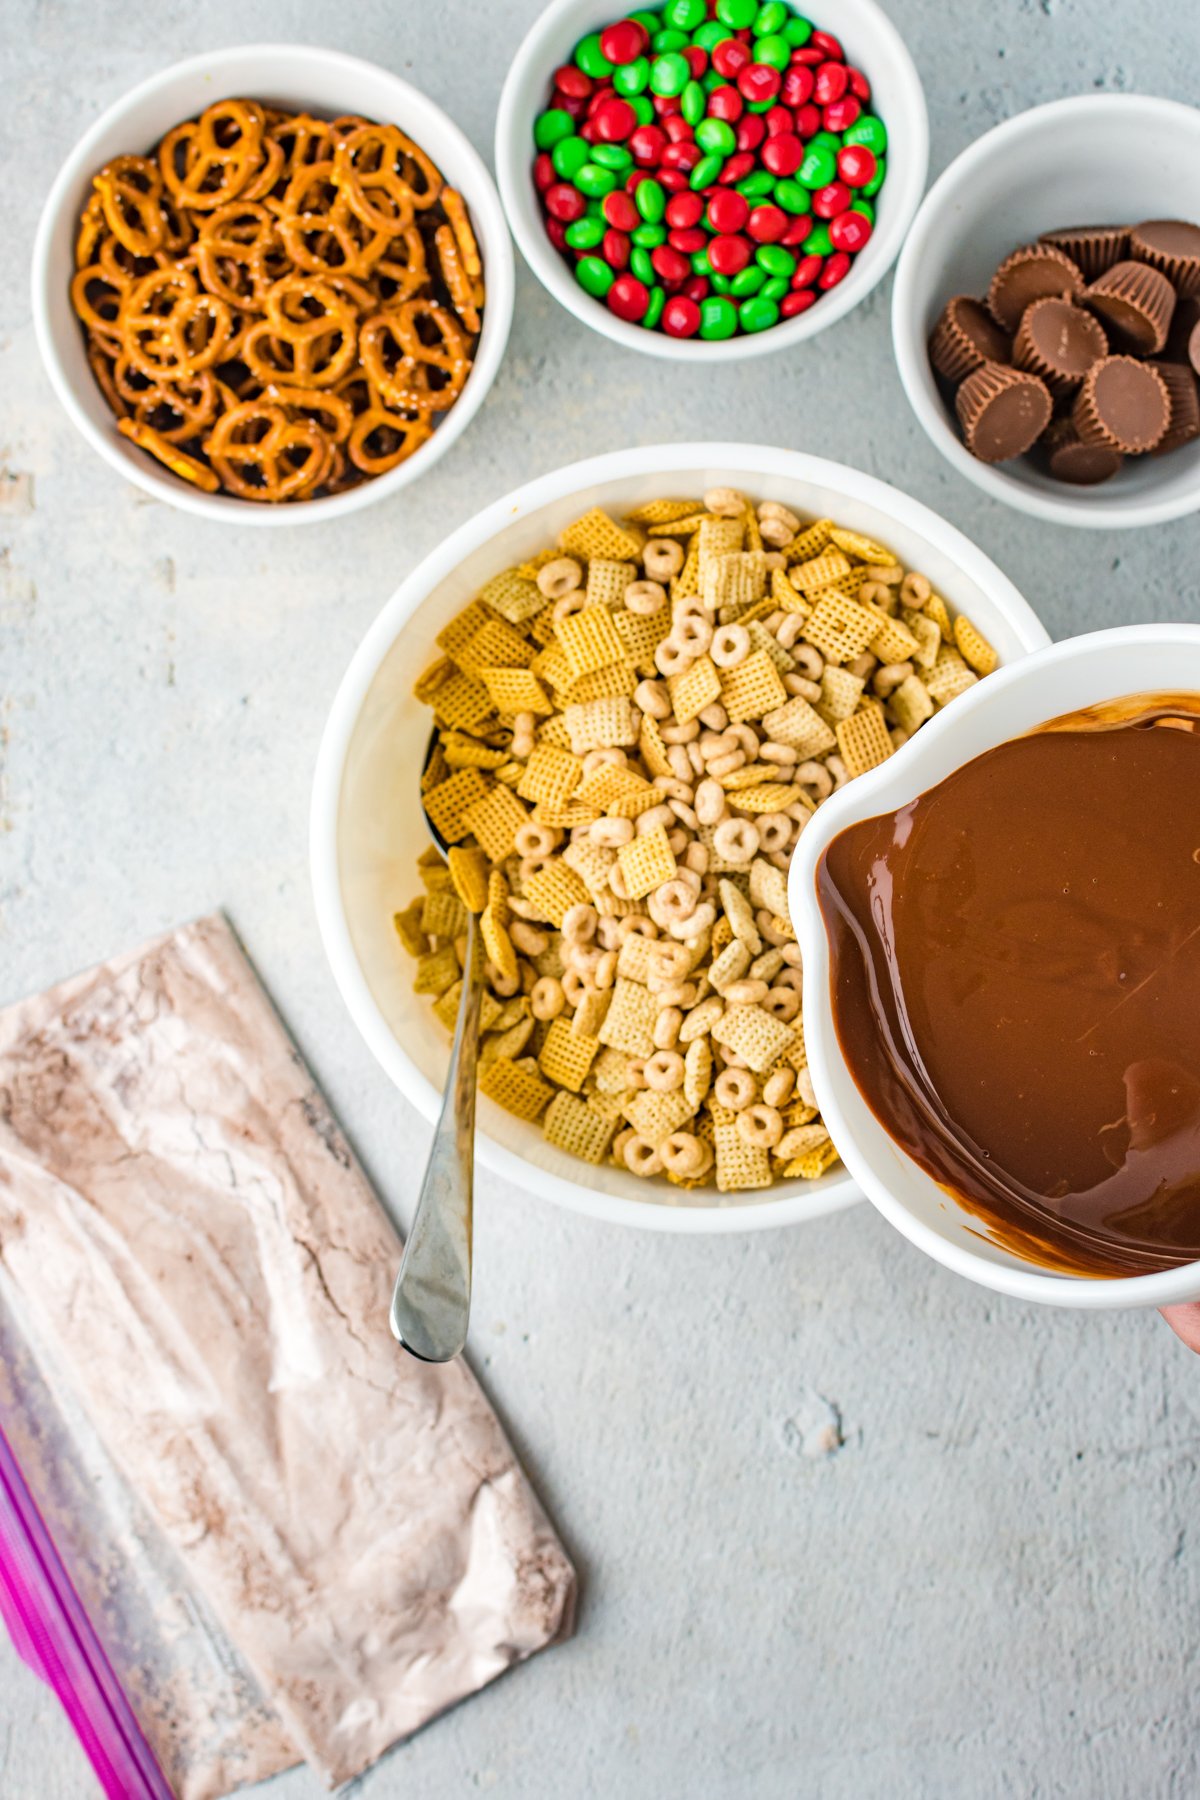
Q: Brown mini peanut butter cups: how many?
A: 11